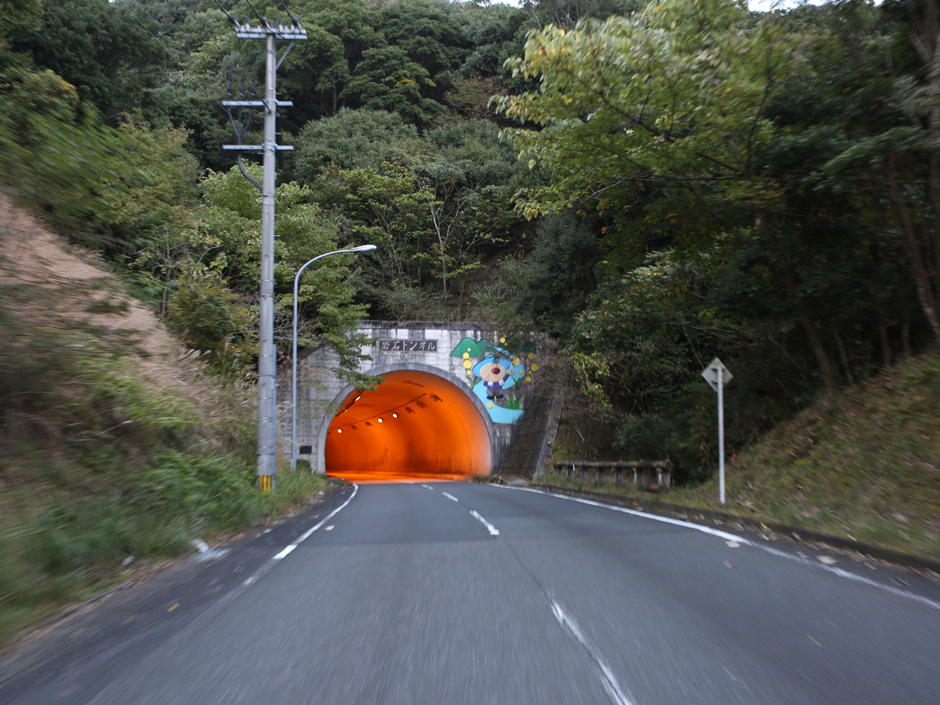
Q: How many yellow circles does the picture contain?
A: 13